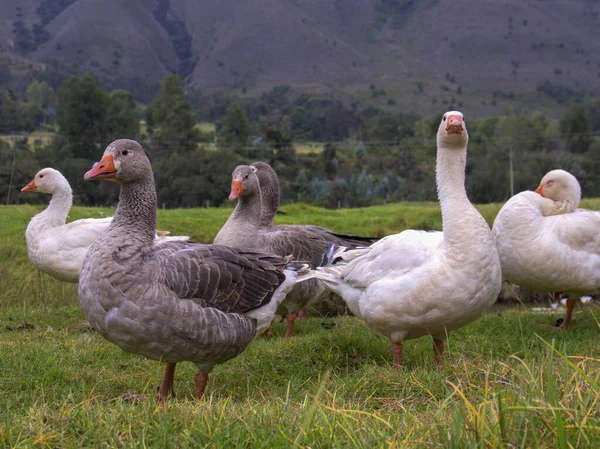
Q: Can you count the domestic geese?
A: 6